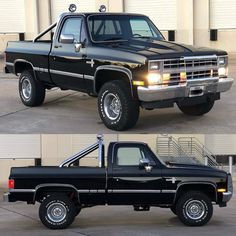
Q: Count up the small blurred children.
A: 0